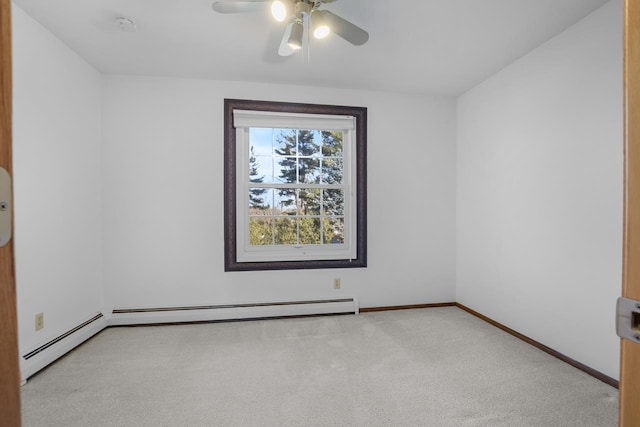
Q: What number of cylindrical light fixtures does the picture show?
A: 3